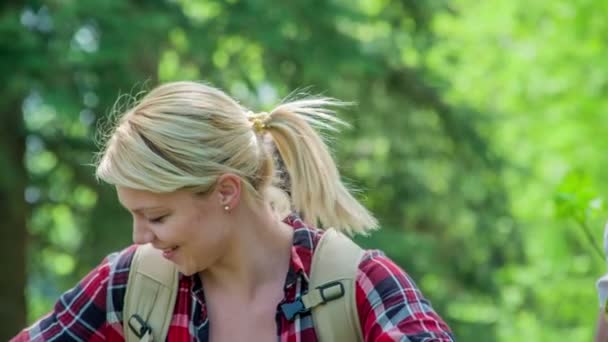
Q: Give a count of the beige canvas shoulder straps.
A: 2